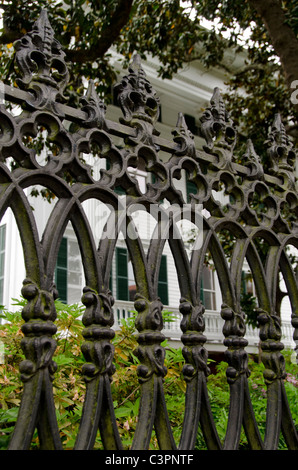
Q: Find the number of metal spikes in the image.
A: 7